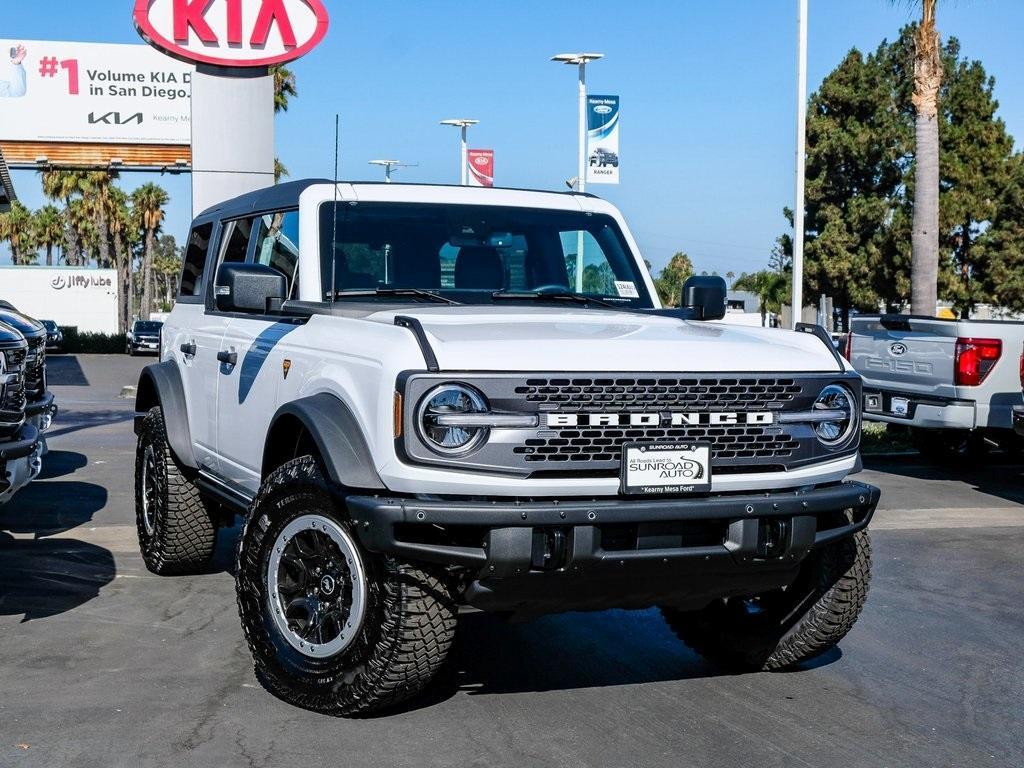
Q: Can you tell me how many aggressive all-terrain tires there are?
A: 3